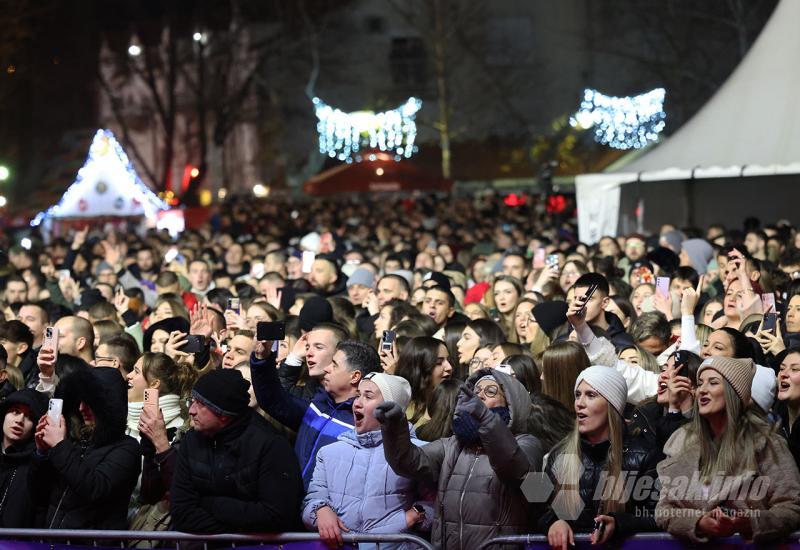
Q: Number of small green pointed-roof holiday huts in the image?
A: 0